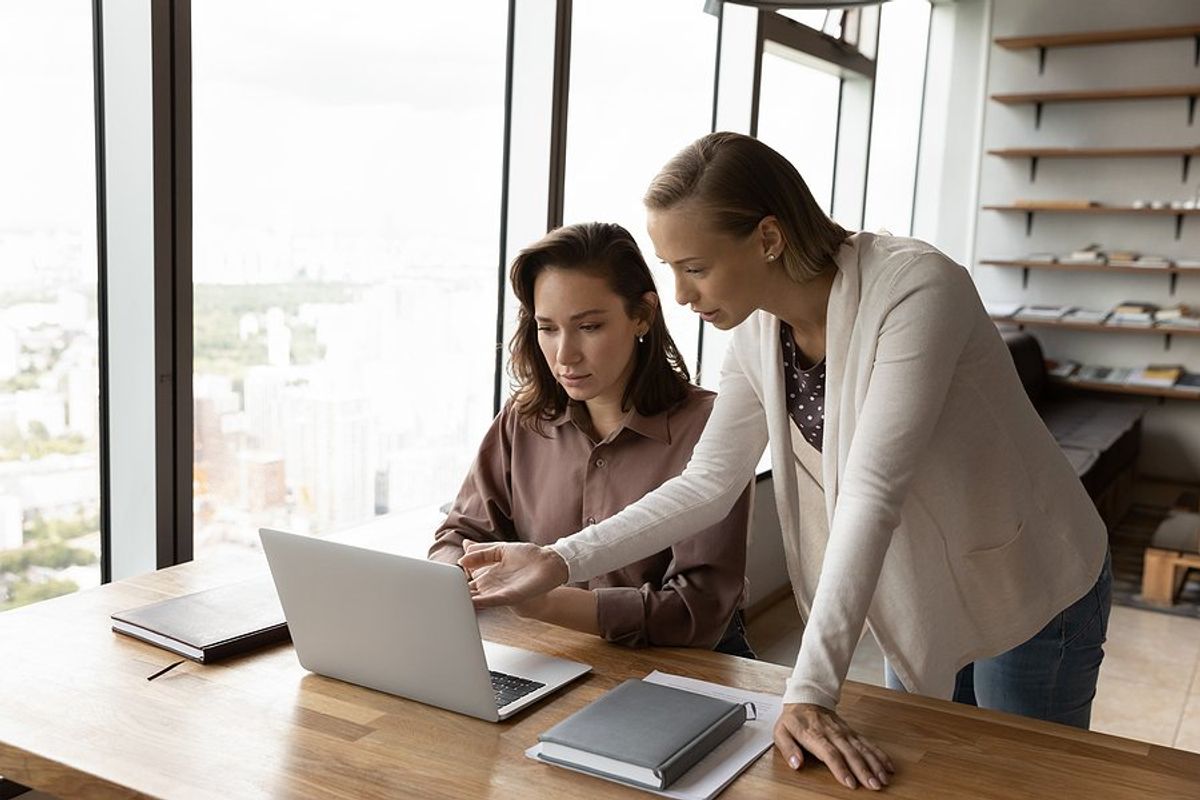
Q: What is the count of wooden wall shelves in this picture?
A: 7